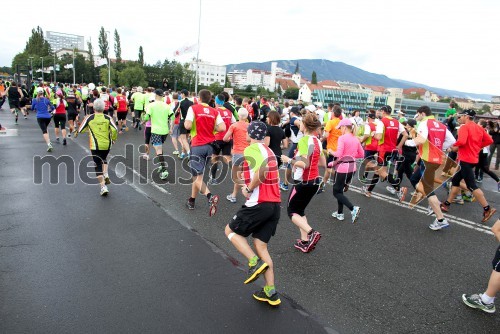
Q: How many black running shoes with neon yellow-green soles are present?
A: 2